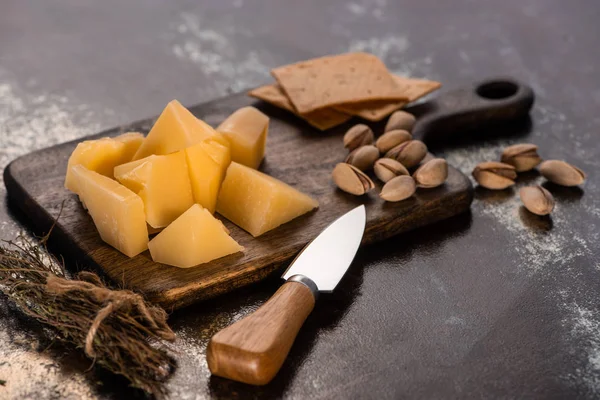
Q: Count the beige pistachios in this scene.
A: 13